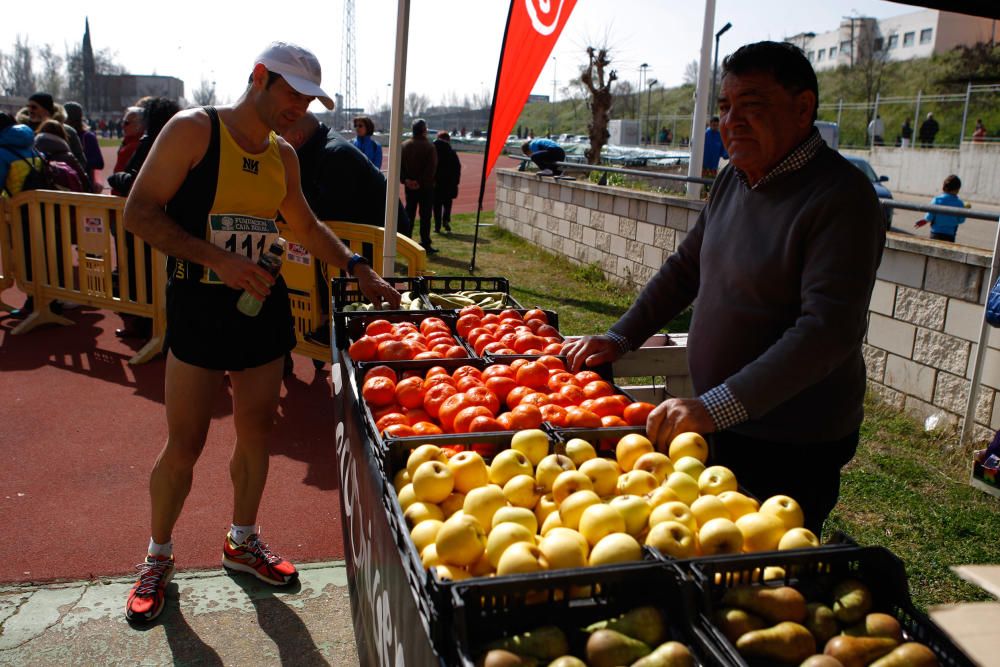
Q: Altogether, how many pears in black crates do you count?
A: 15